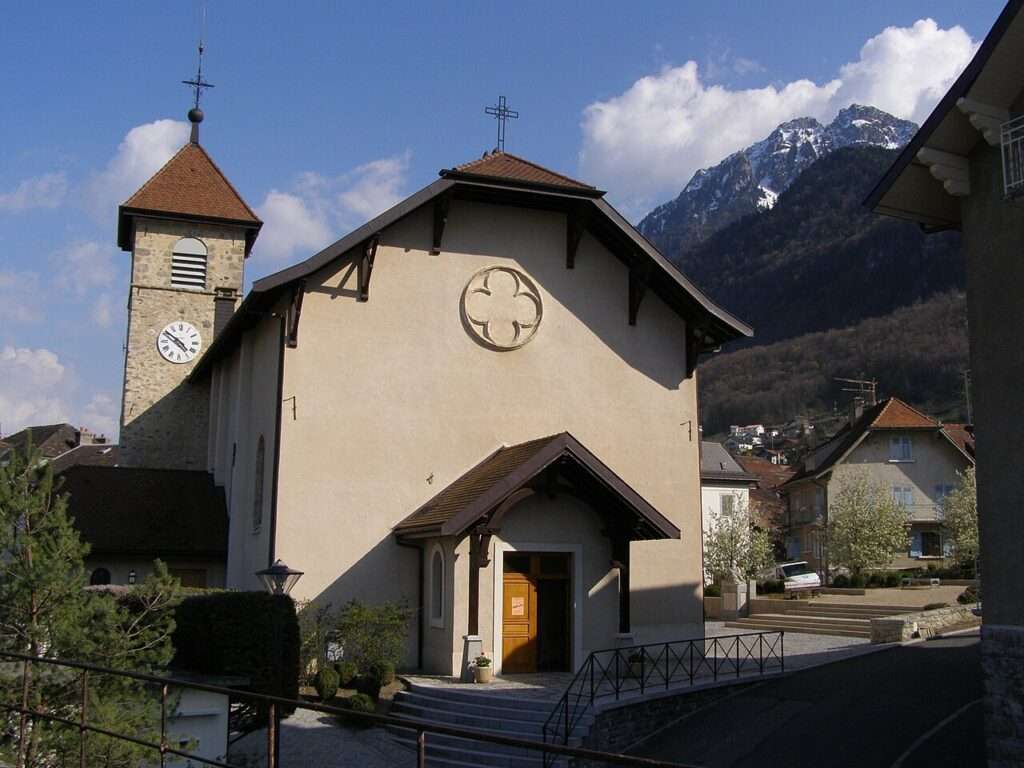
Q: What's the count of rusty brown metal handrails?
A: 1